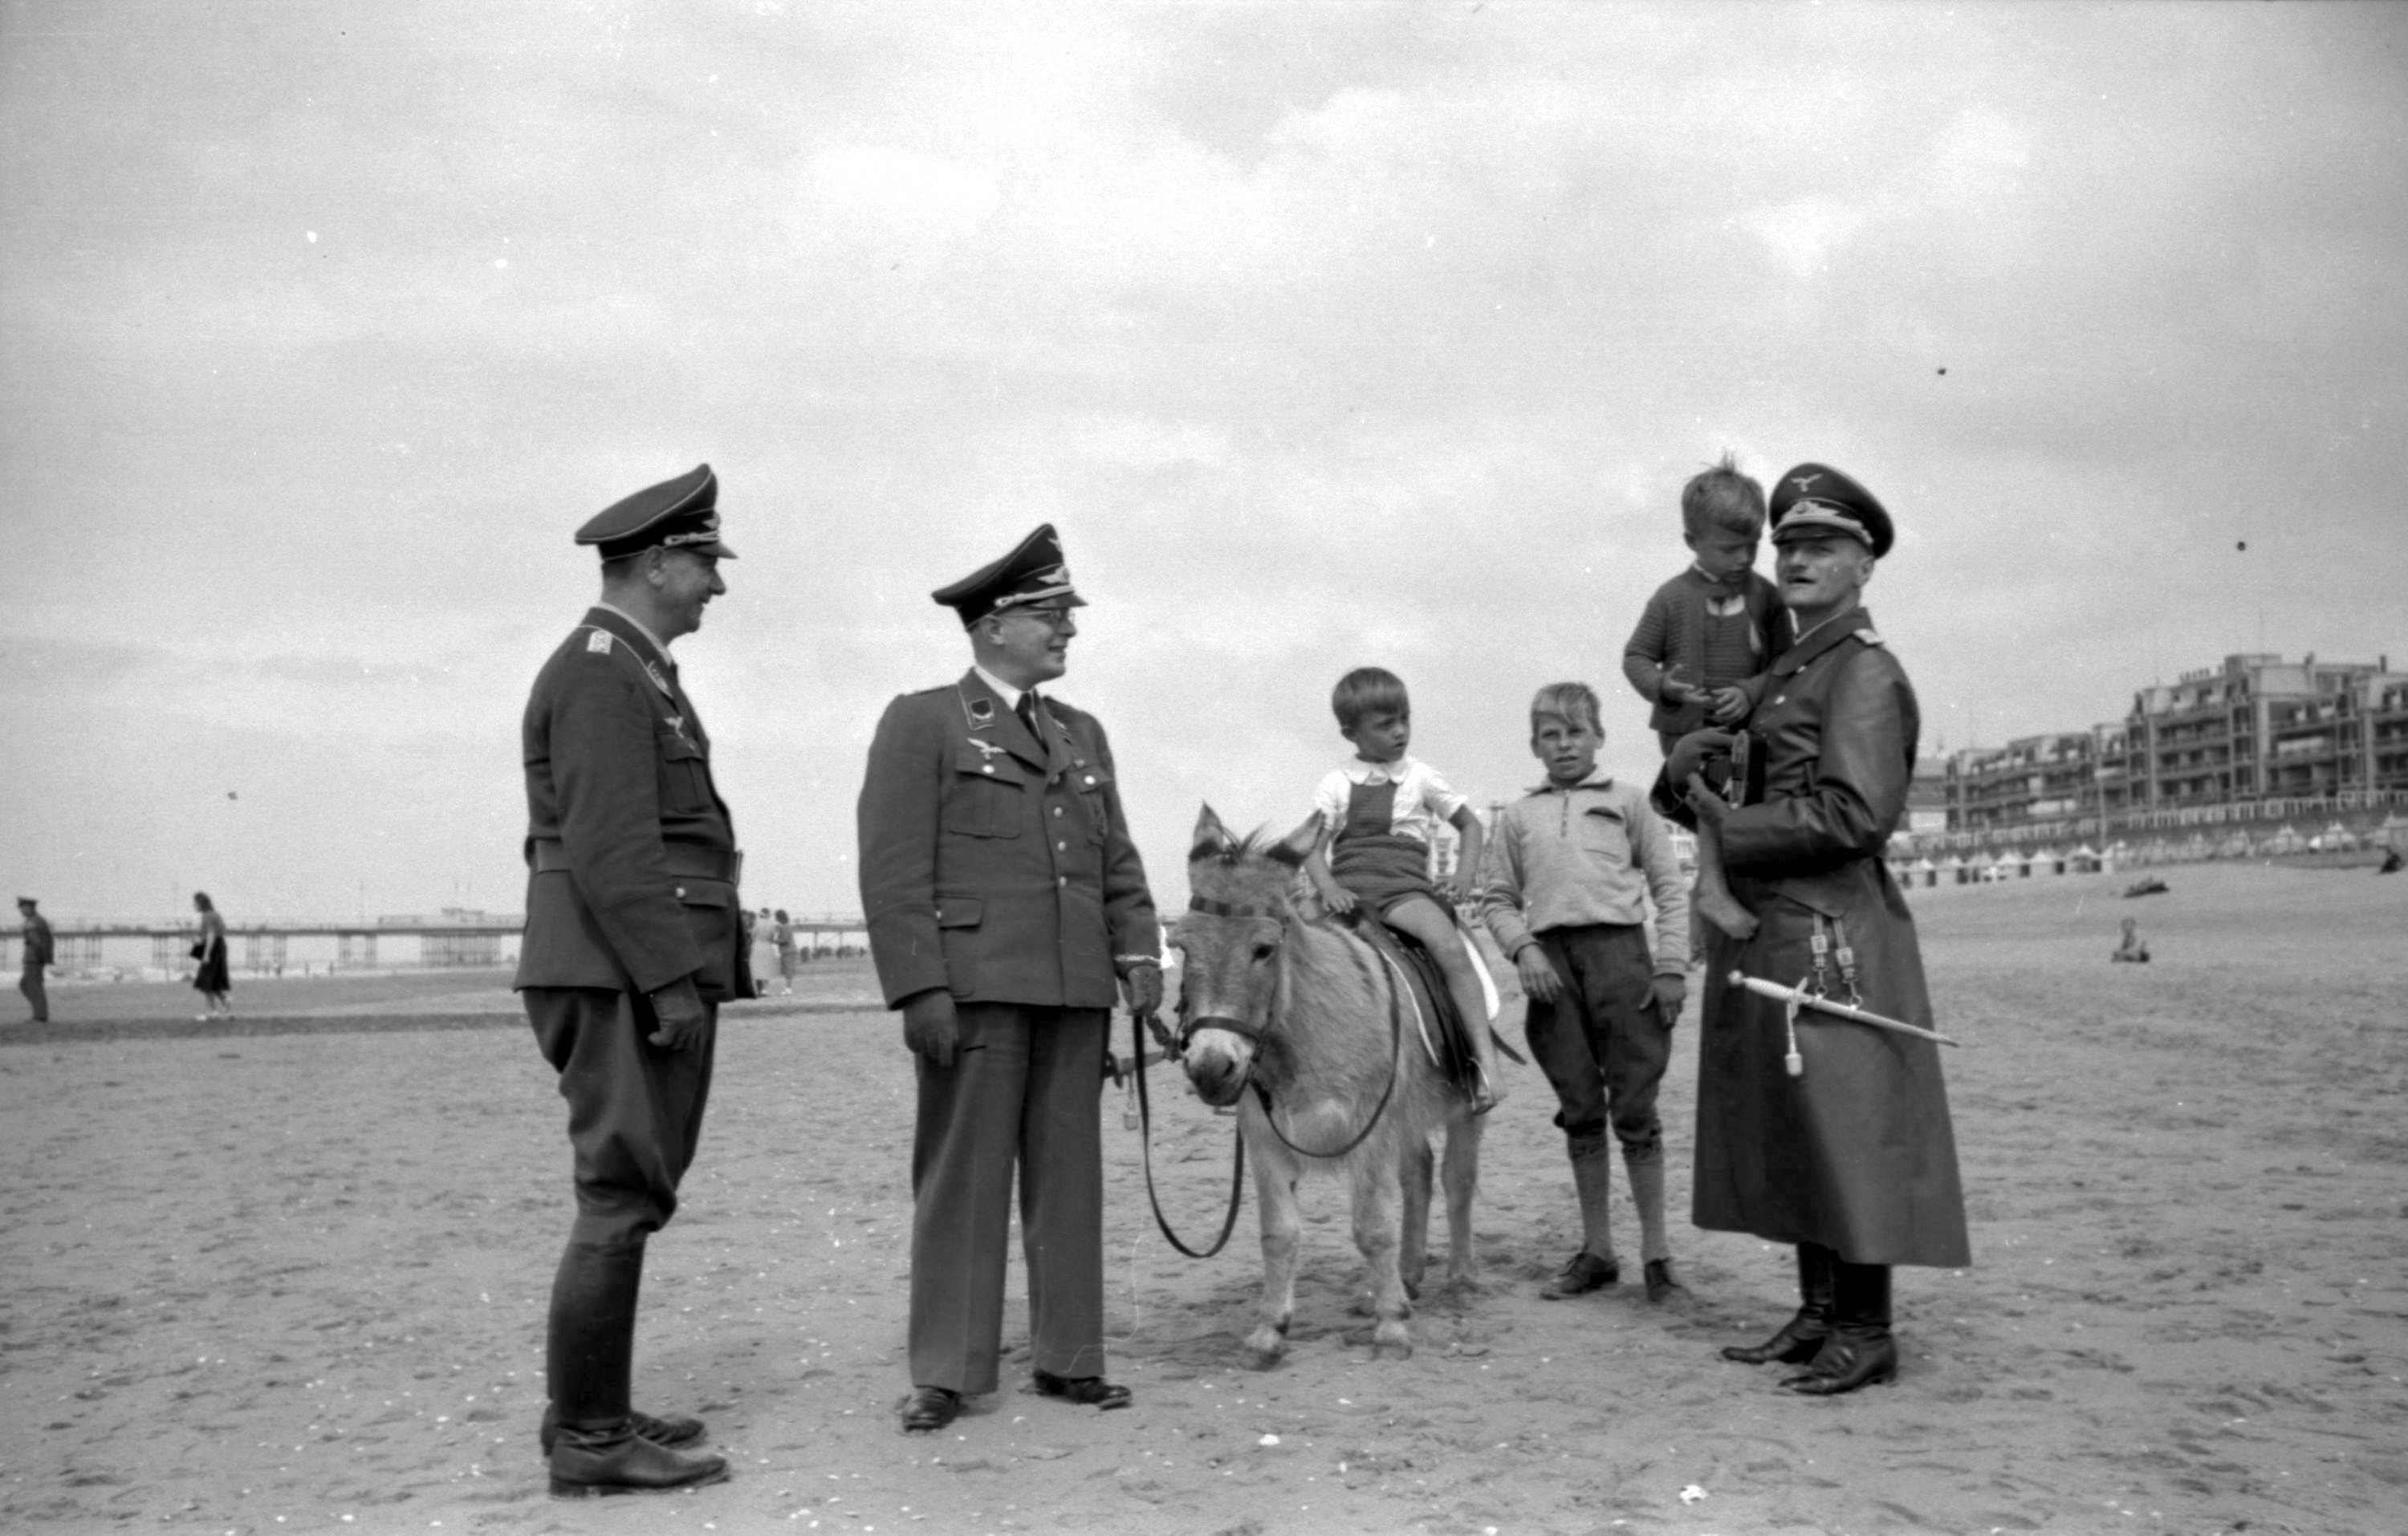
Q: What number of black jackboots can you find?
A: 4